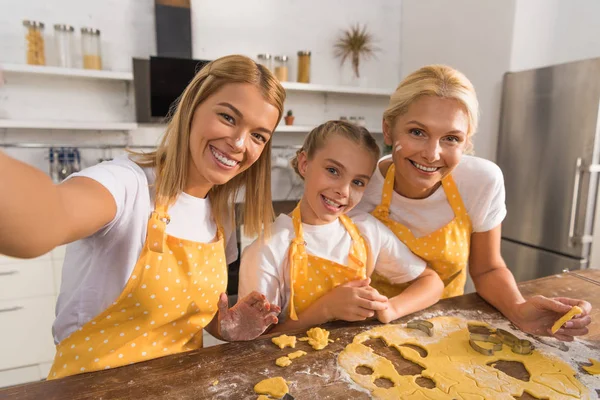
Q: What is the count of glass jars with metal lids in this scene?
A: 6